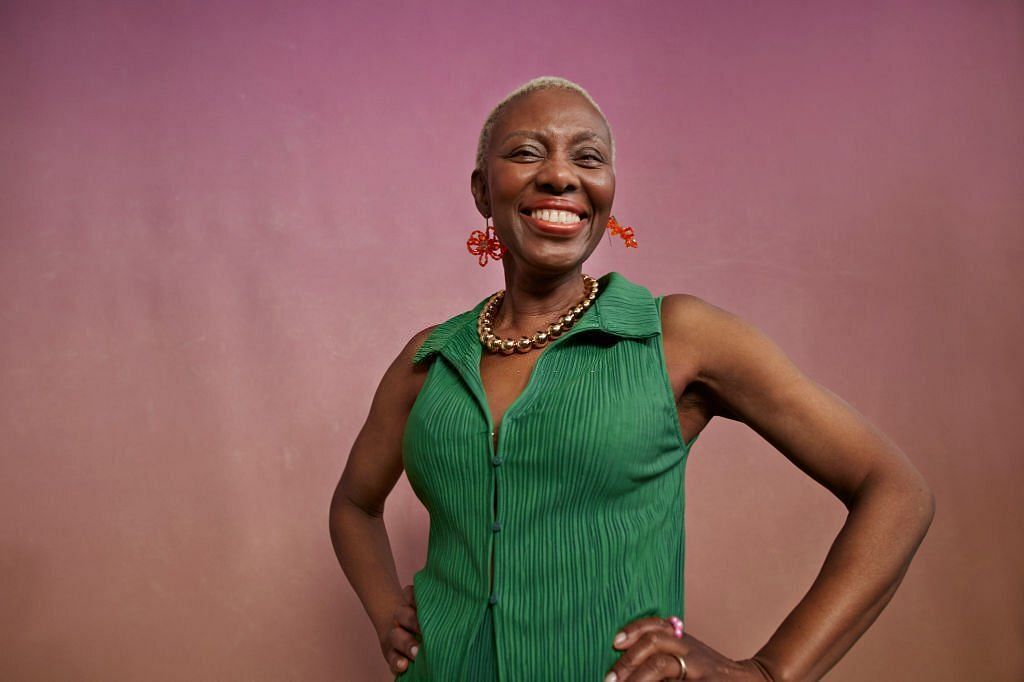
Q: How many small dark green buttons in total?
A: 3